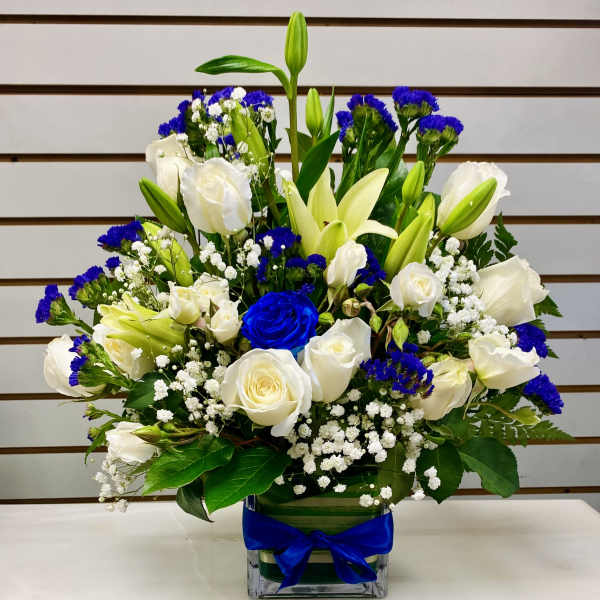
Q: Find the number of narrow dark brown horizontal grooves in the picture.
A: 9